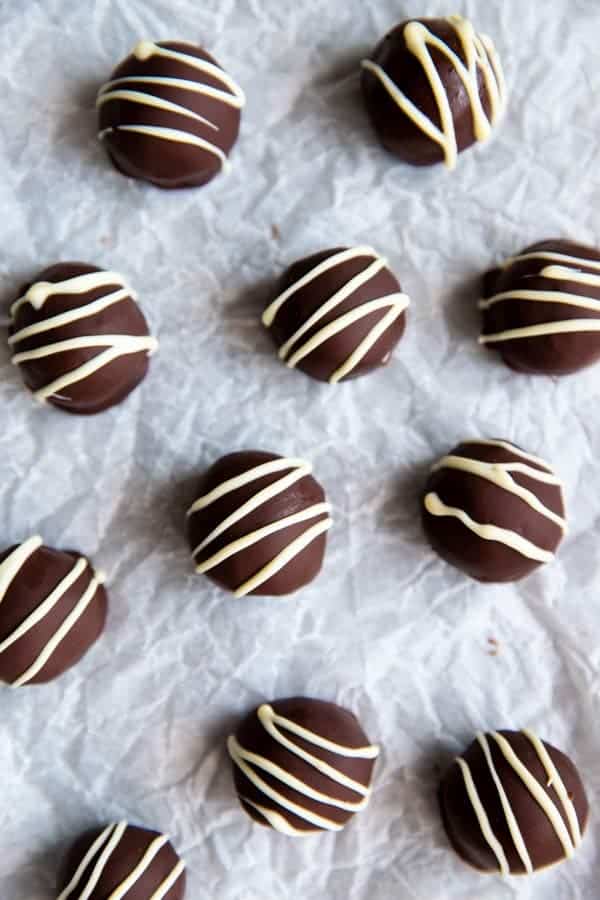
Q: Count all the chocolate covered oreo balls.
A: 11